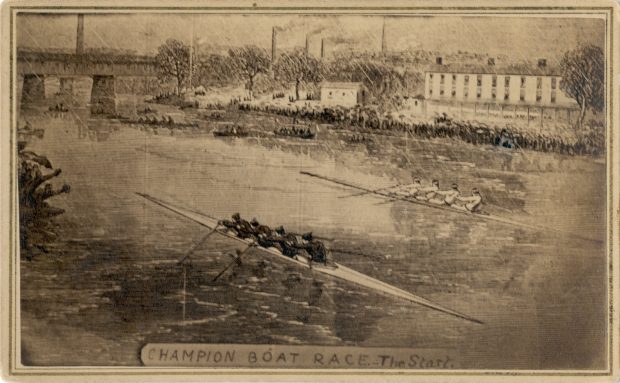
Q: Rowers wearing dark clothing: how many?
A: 4